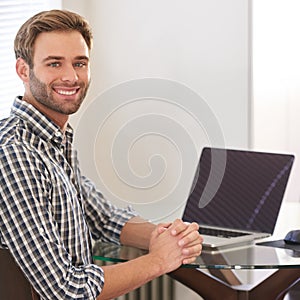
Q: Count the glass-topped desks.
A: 1